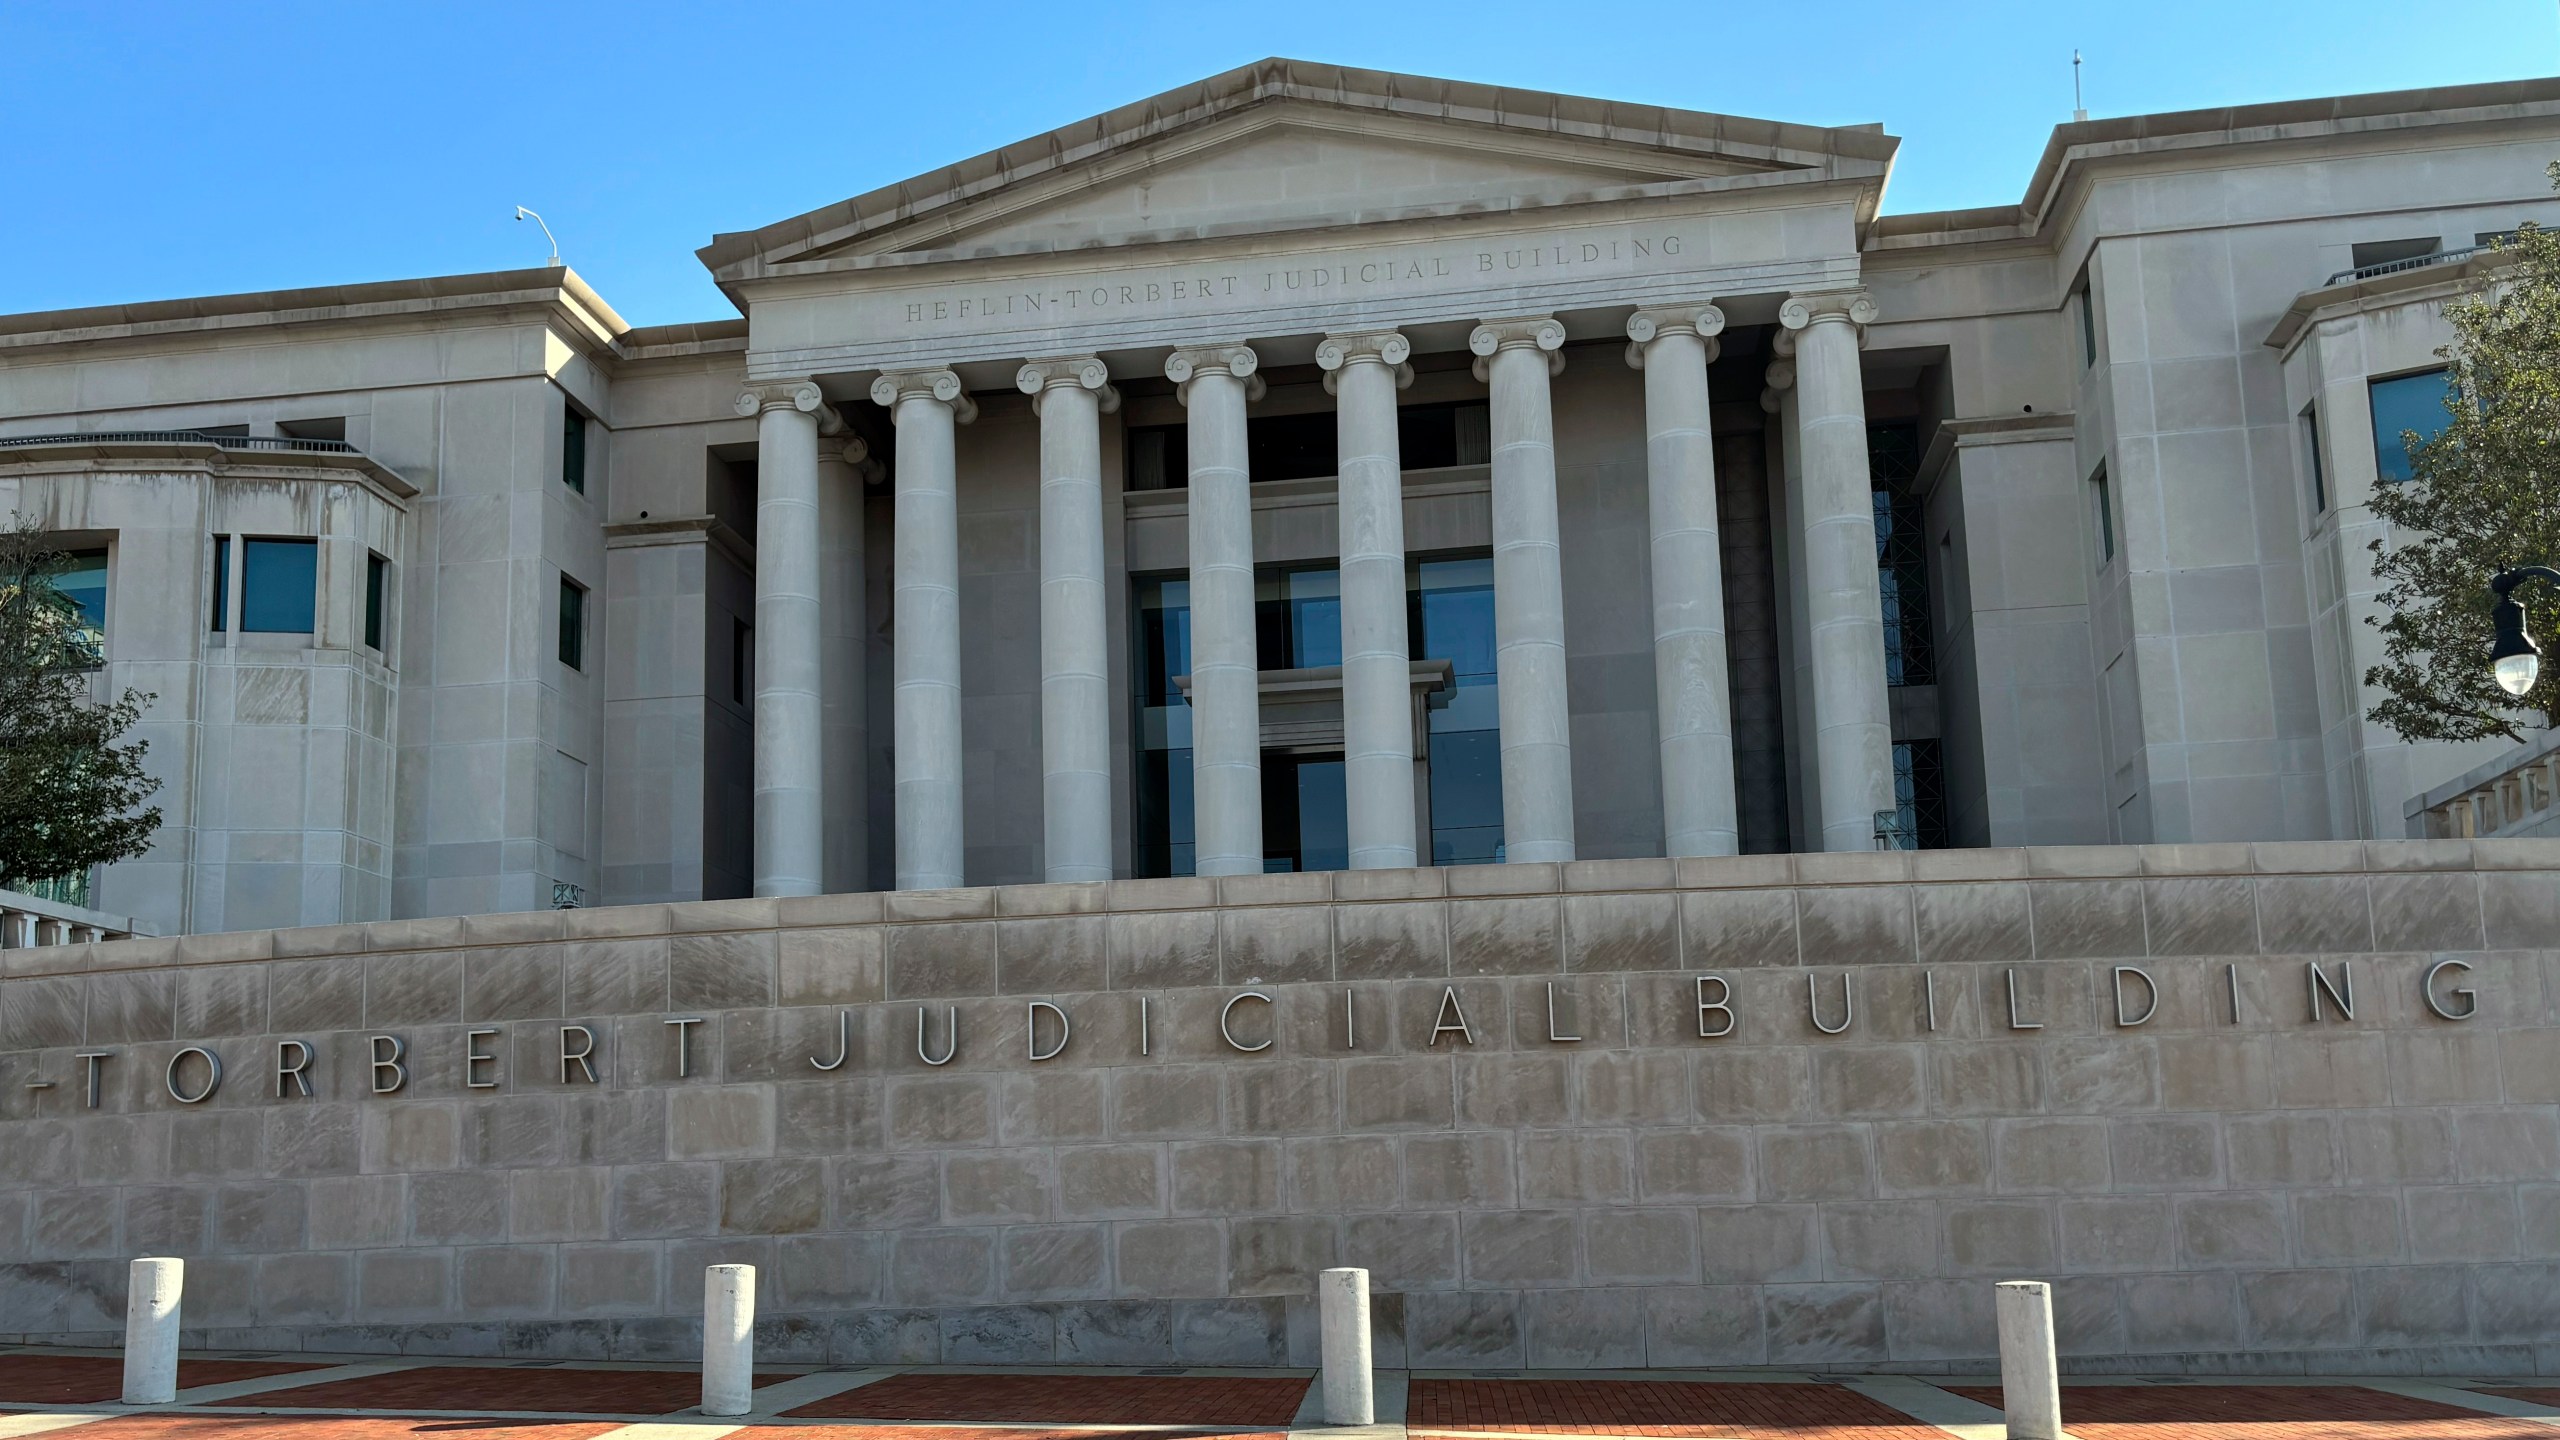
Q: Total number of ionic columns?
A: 10